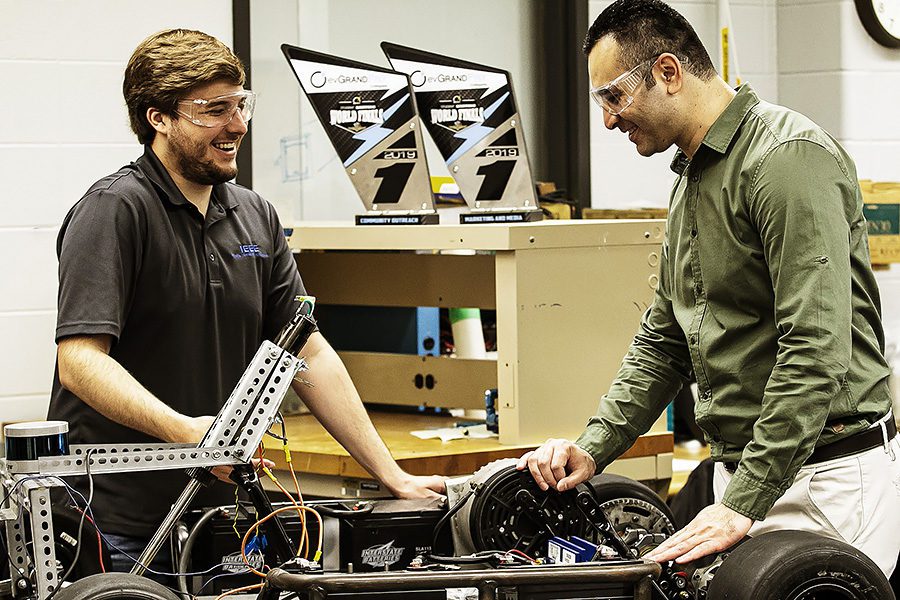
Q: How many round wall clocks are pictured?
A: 1